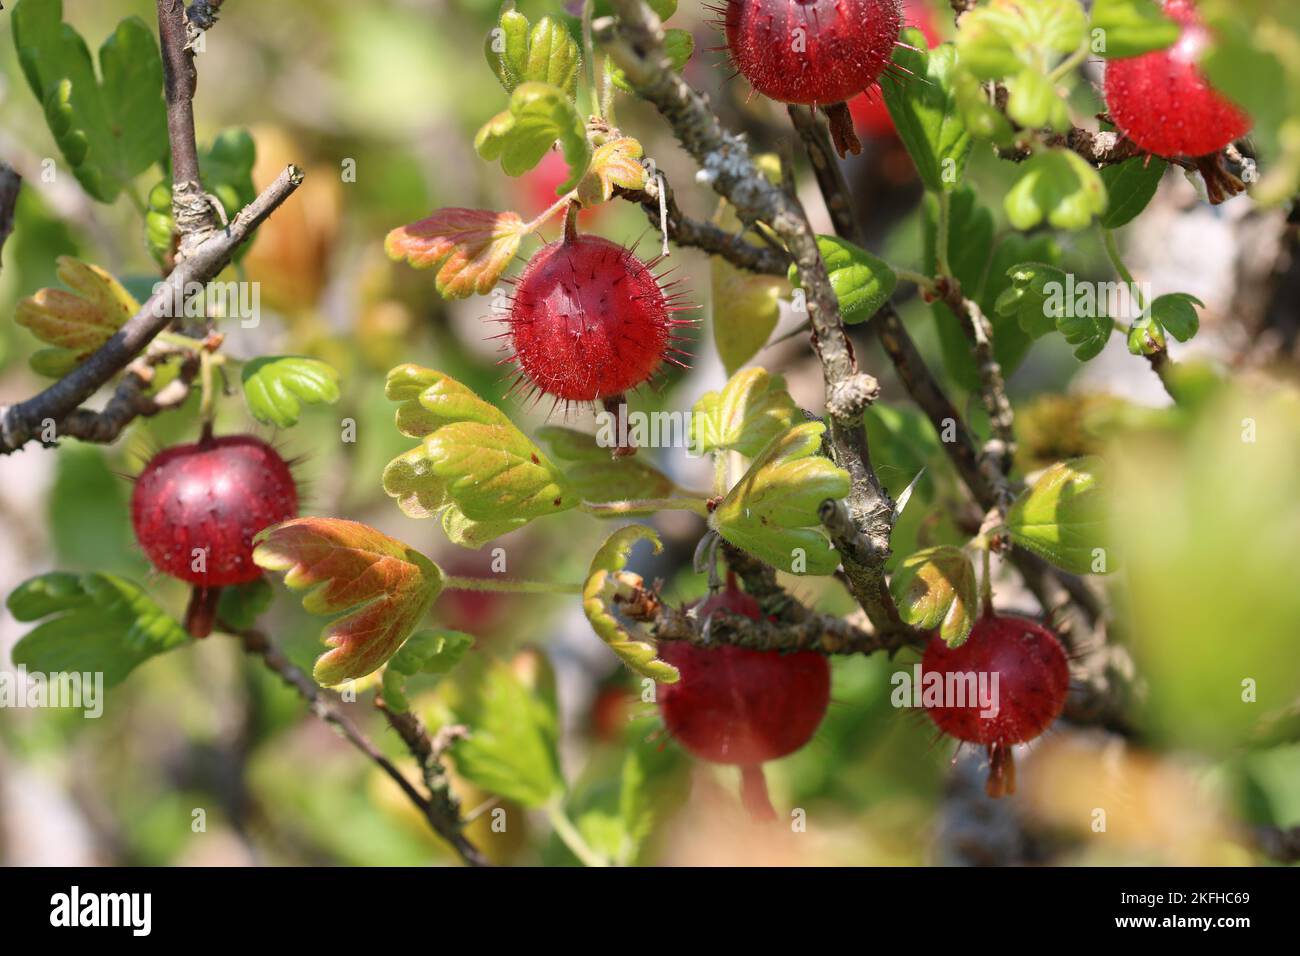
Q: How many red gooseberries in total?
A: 6